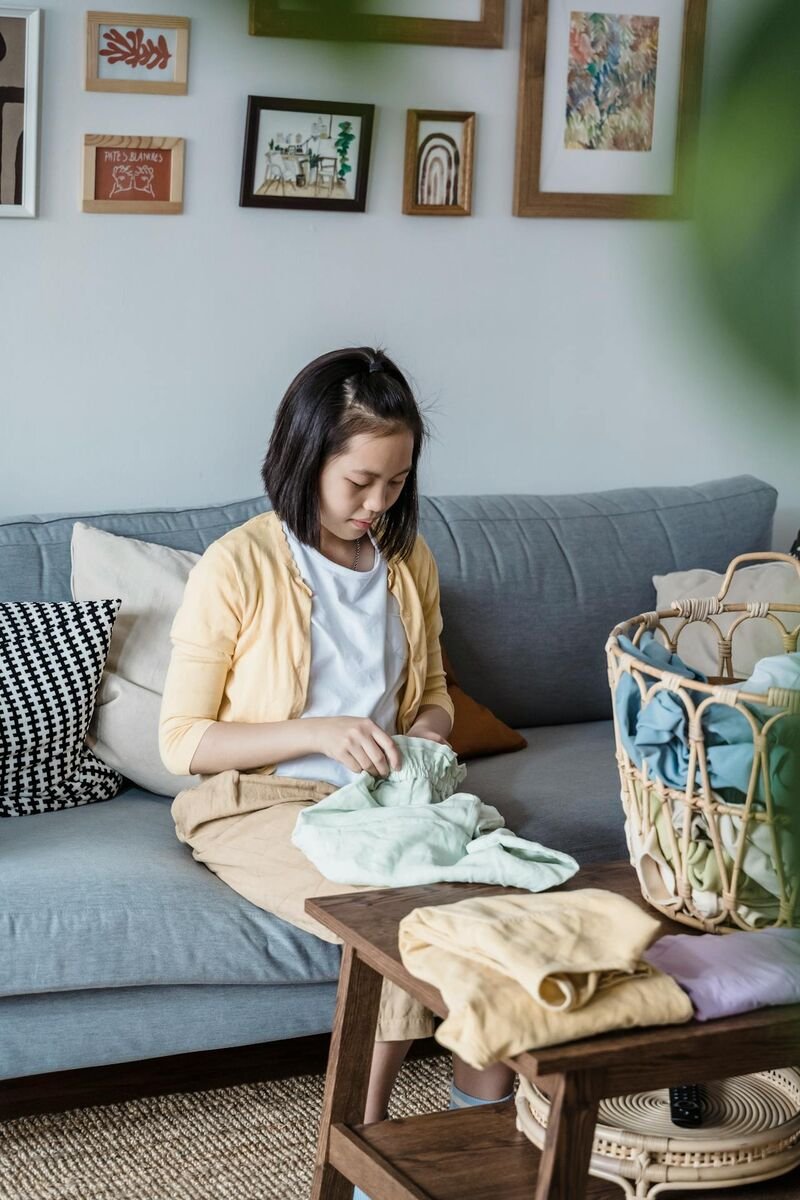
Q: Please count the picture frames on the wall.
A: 7